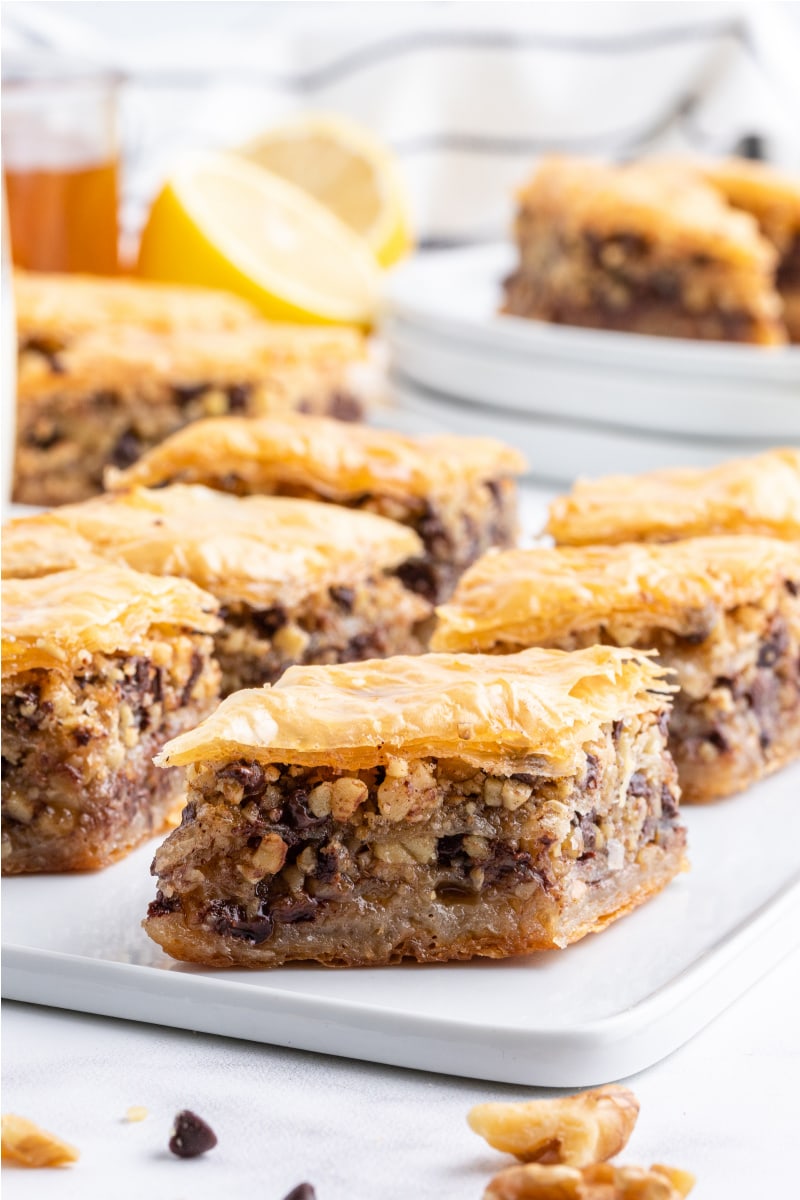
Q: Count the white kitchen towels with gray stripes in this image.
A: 1